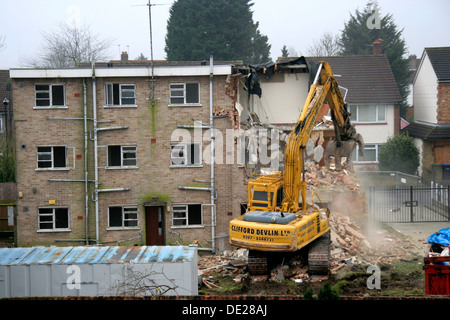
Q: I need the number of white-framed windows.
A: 11